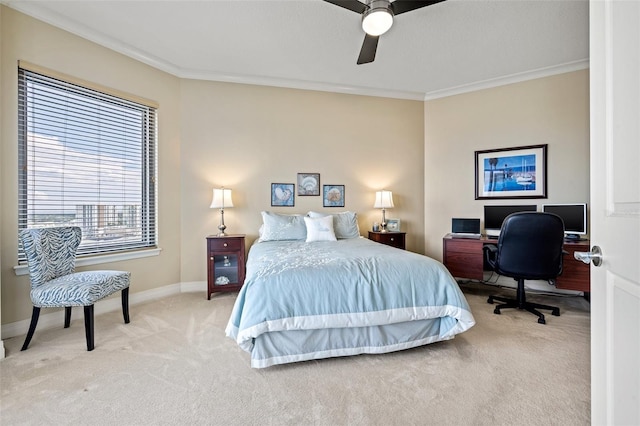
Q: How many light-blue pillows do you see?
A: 2